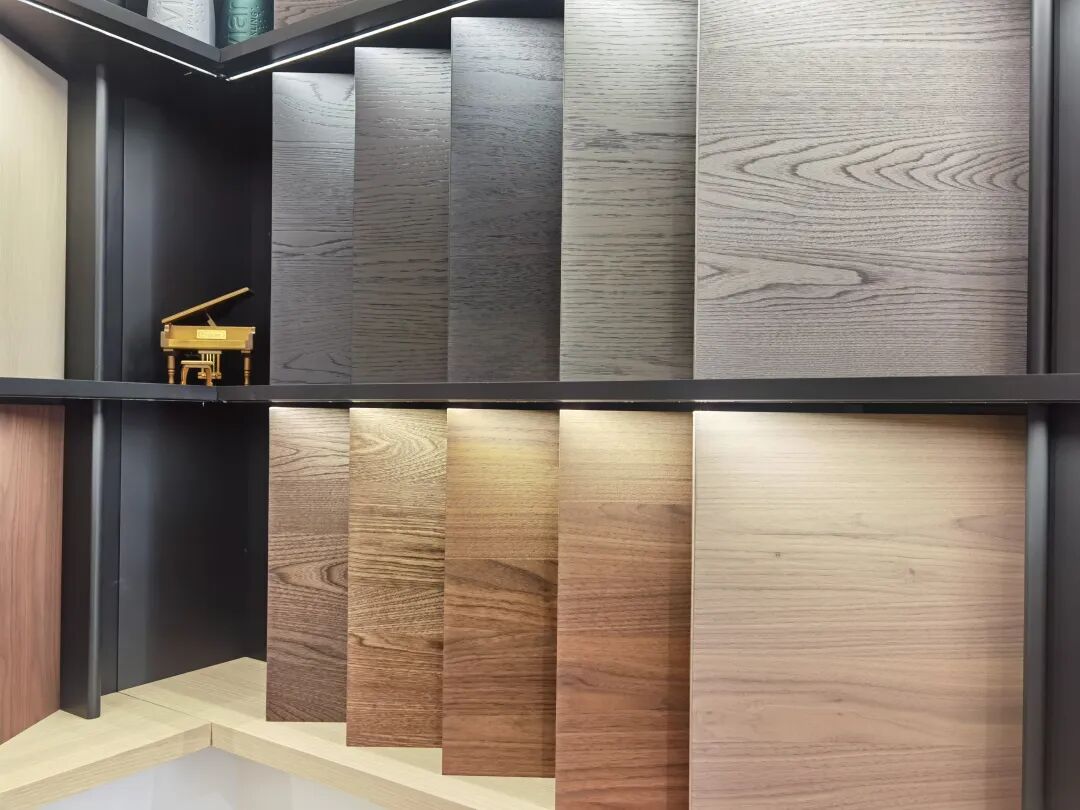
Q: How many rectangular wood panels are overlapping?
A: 10